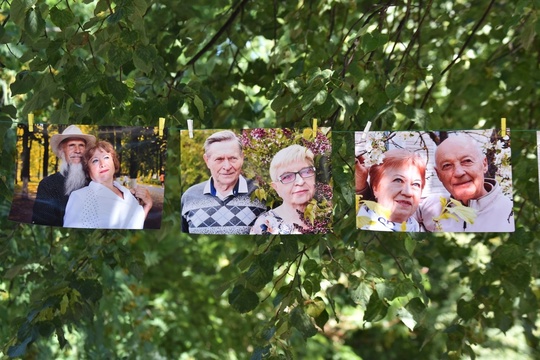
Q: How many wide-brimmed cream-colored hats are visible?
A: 1